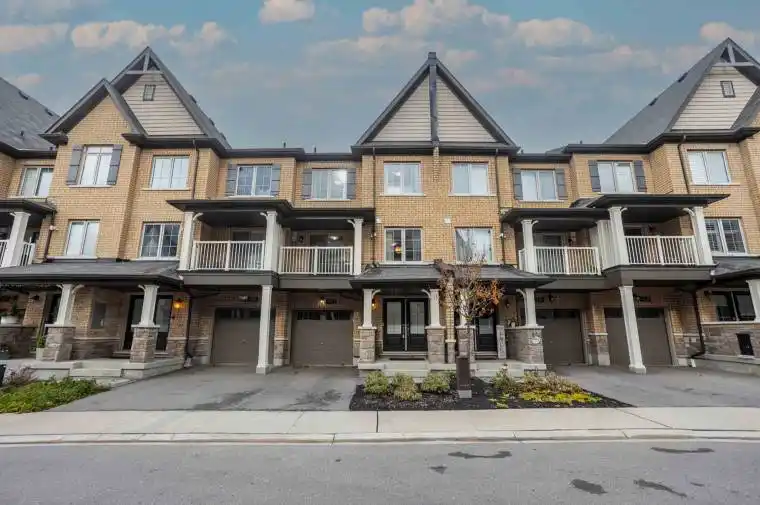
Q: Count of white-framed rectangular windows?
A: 15